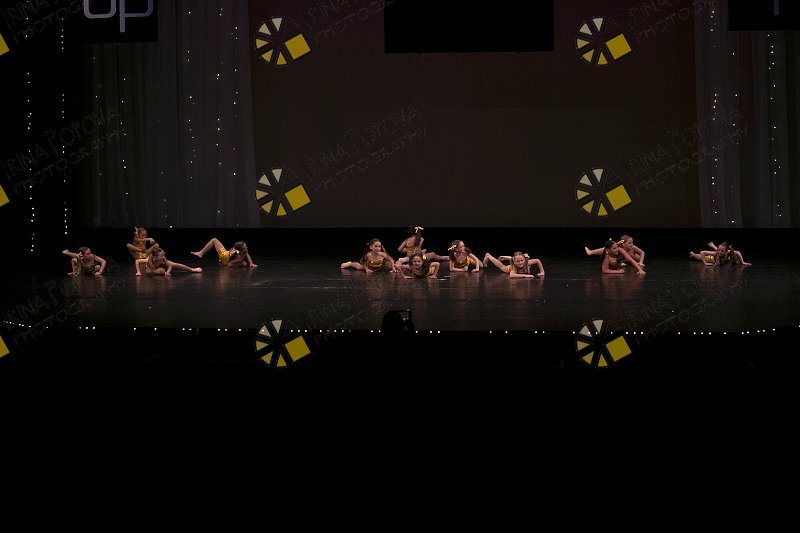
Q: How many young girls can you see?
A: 12